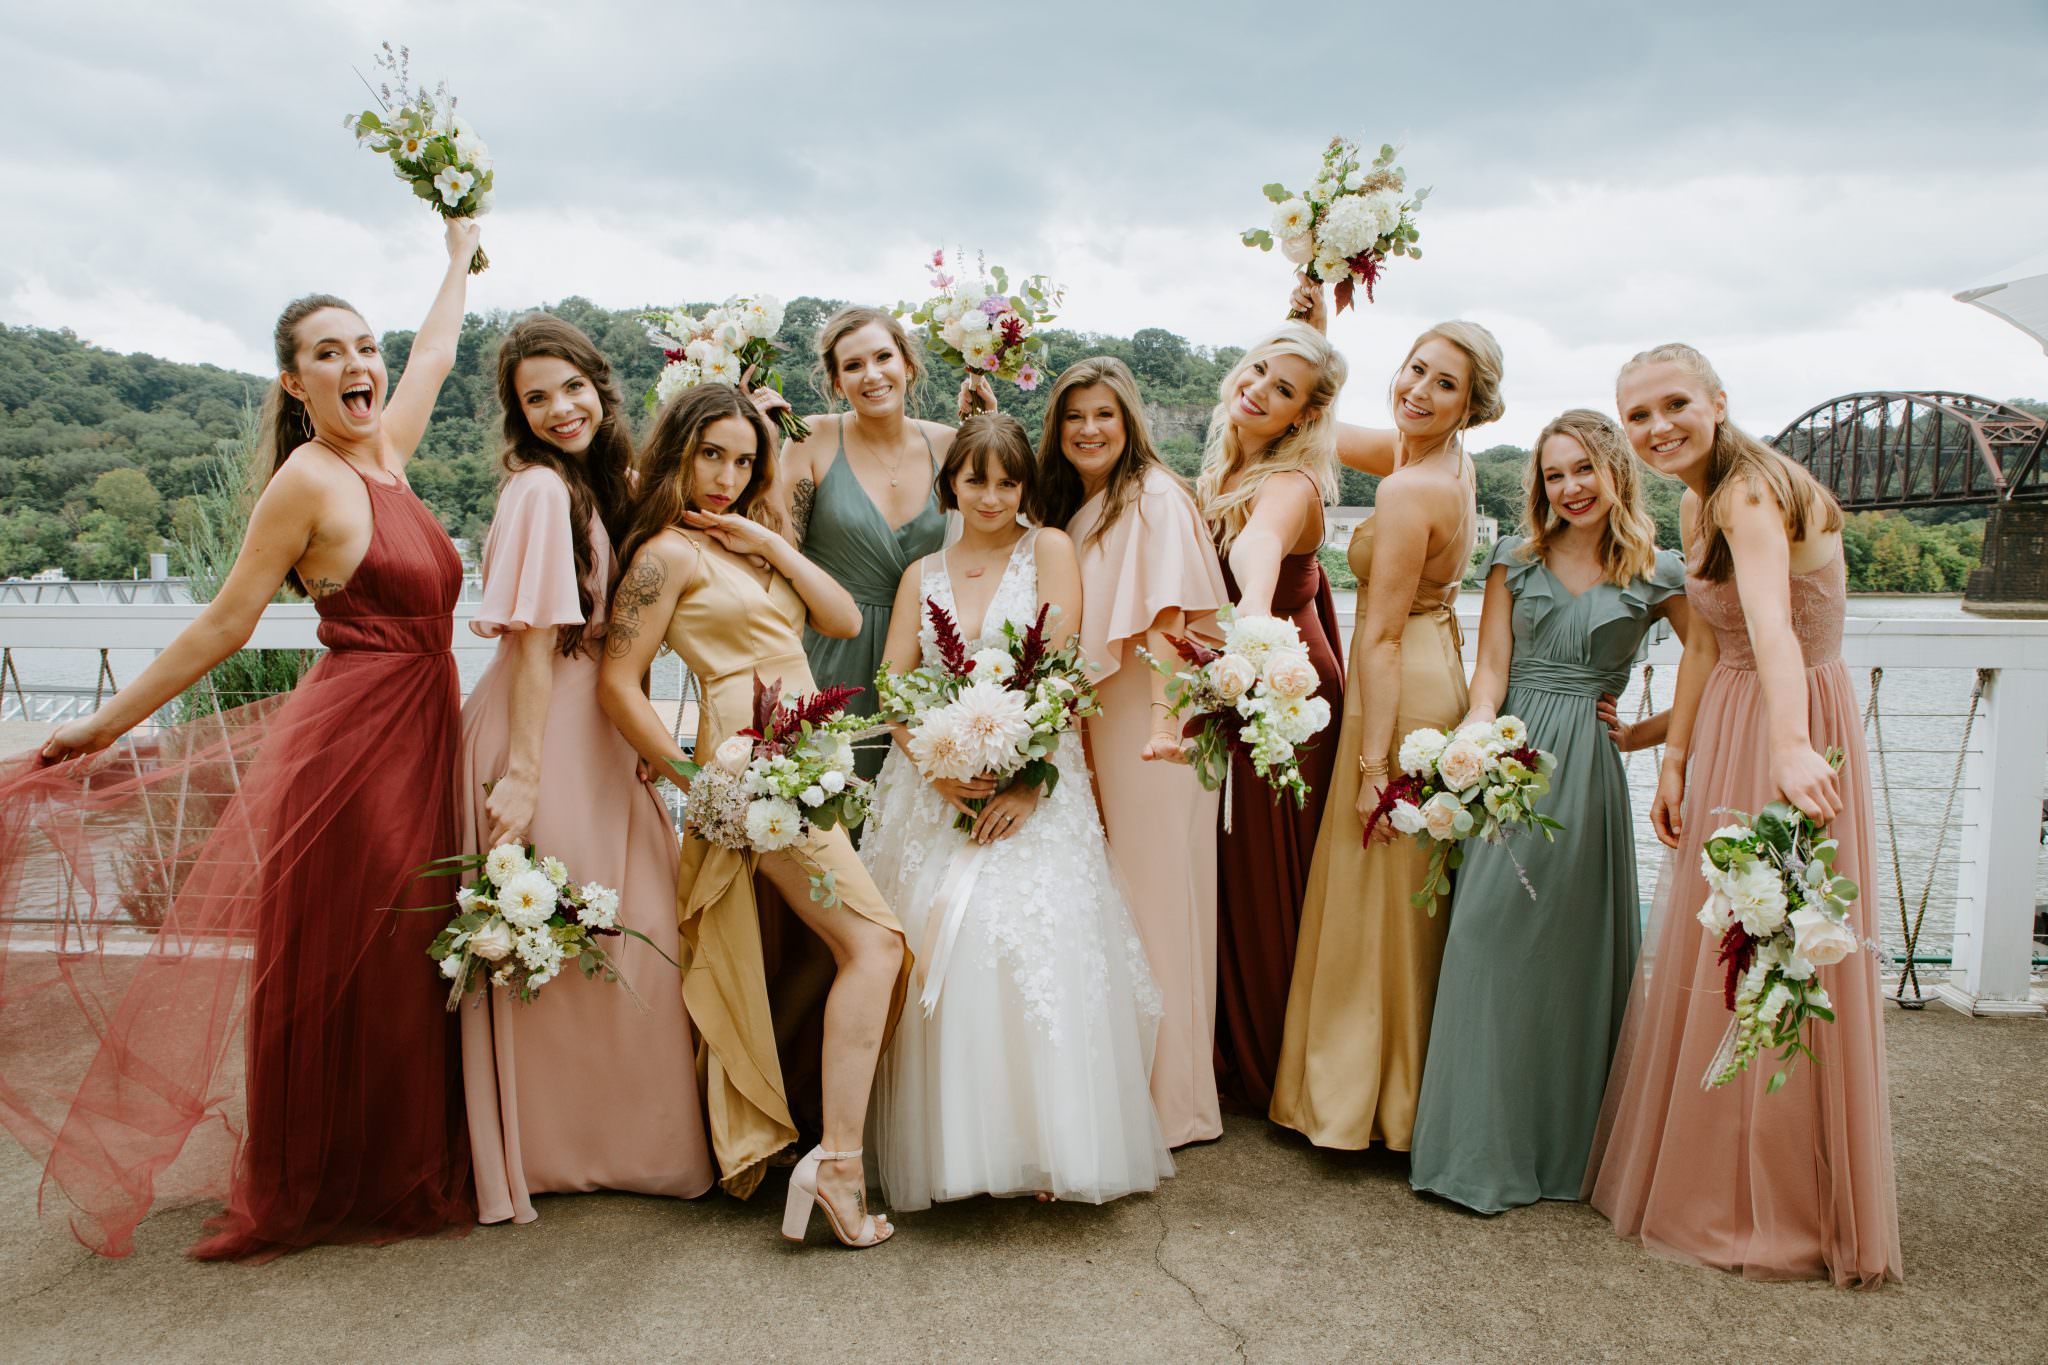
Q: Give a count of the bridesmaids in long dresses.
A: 9